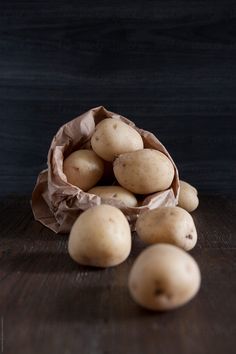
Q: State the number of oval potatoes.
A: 8